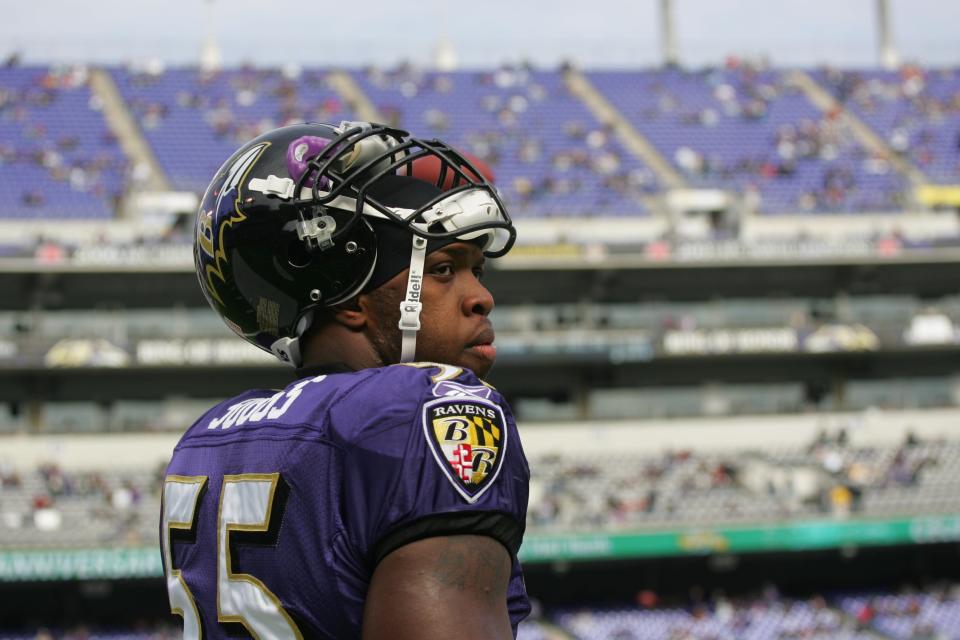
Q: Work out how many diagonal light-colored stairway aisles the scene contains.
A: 4